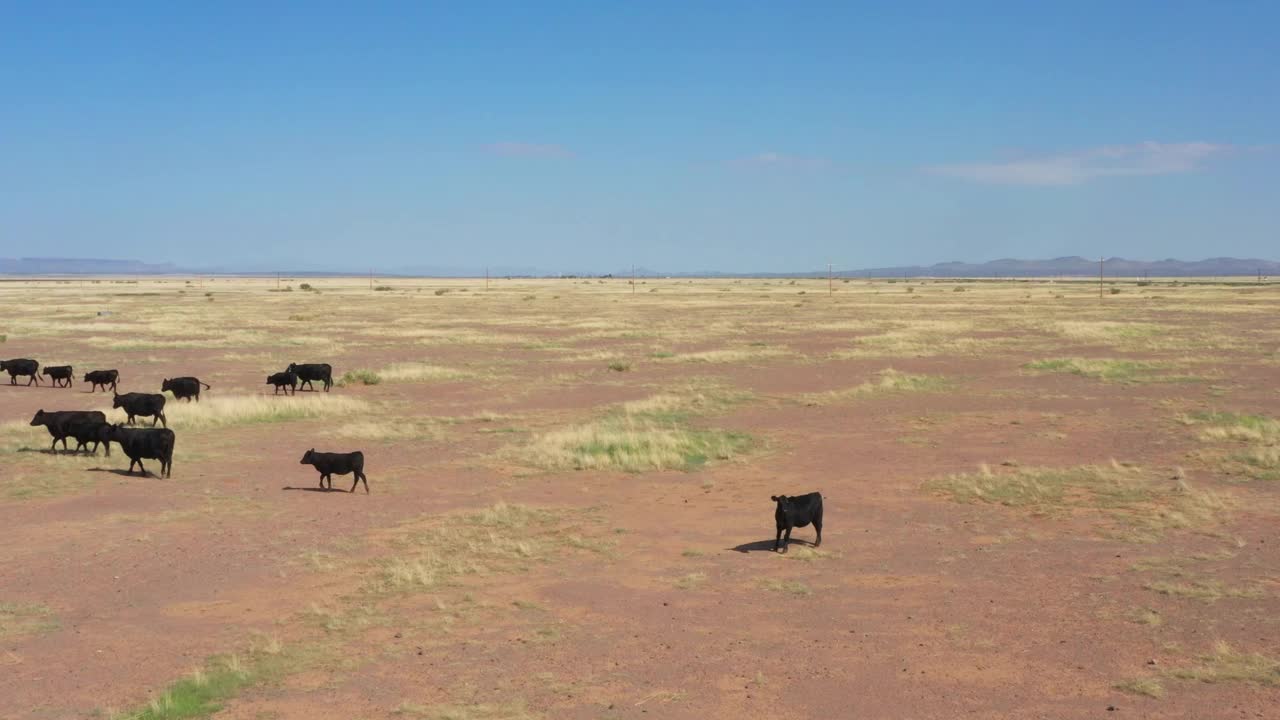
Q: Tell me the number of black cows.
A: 12